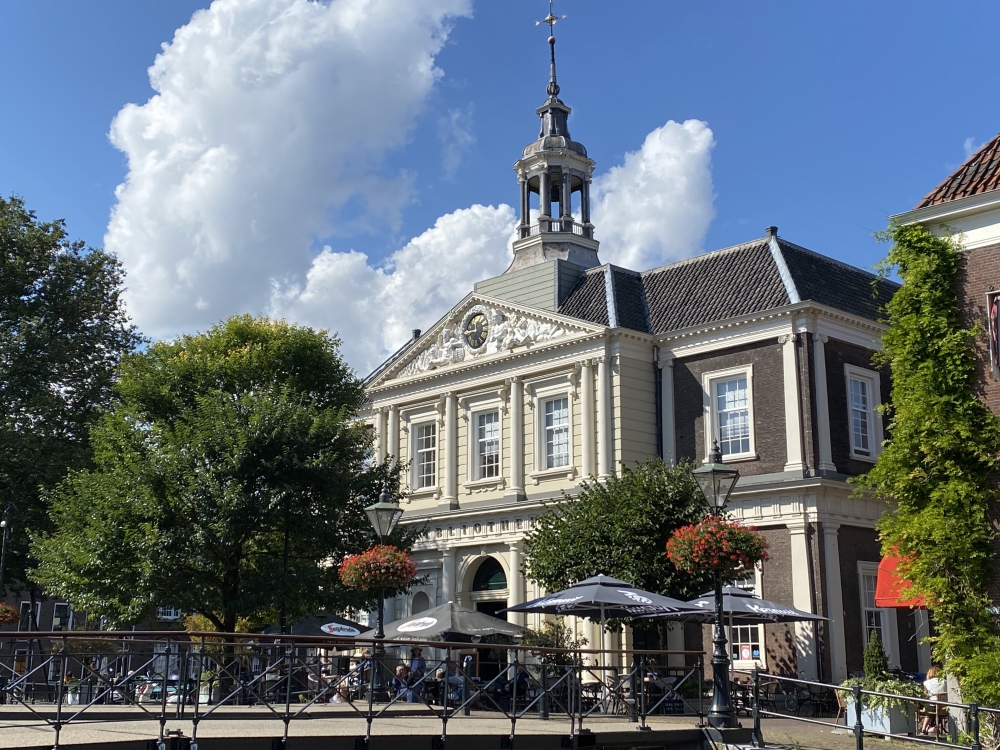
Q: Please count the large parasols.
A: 4